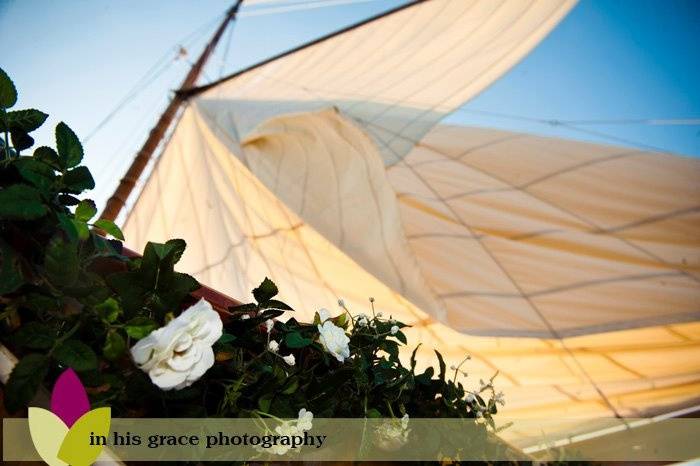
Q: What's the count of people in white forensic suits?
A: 0